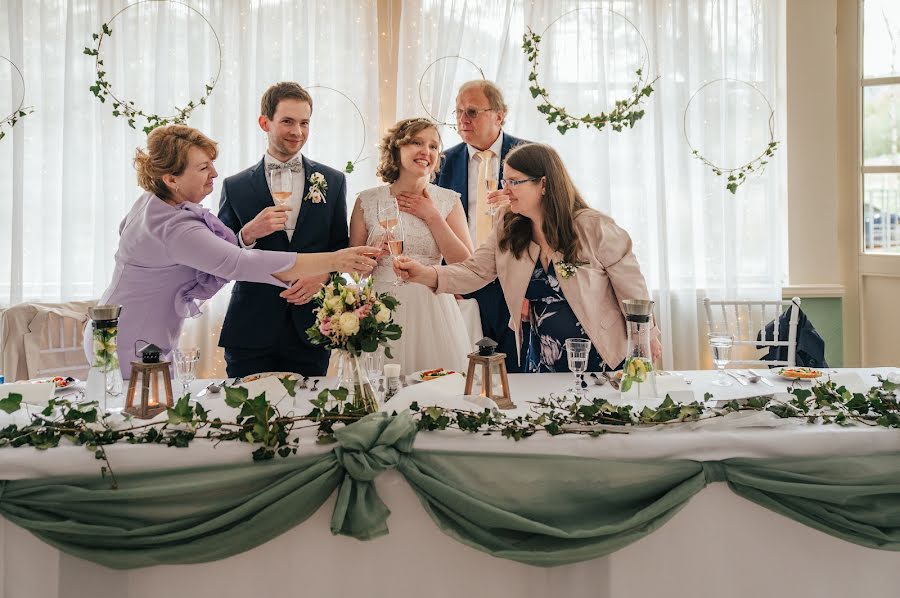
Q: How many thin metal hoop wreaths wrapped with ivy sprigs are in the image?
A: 6